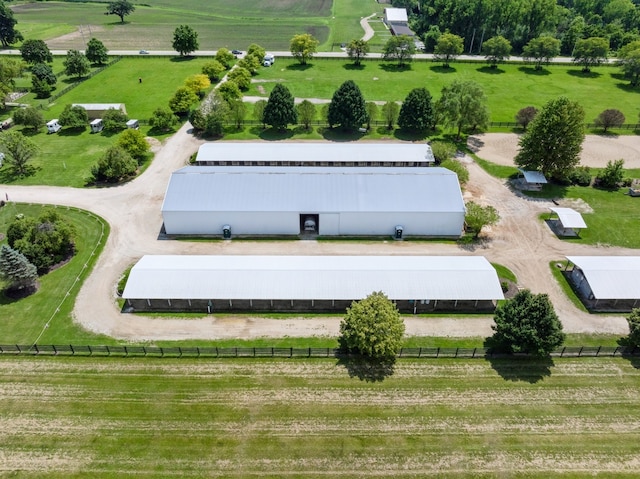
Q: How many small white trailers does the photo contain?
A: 3